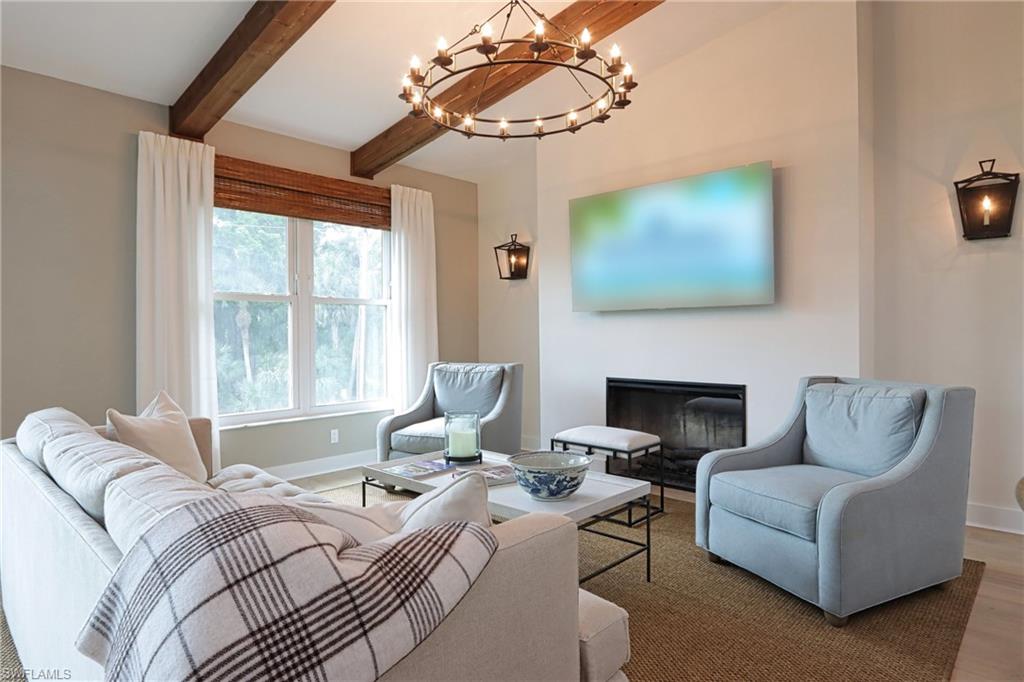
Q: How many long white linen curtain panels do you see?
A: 2